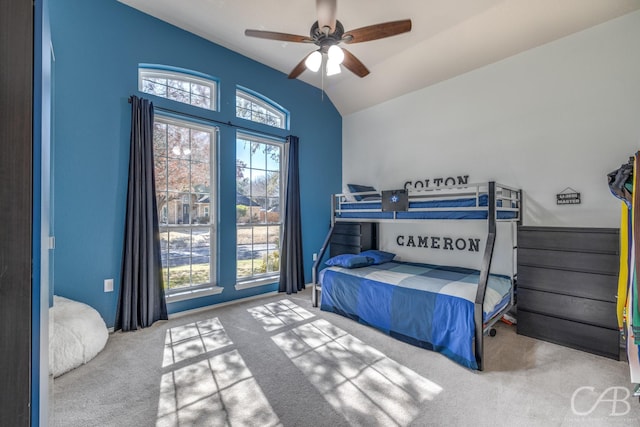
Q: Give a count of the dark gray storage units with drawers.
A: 2